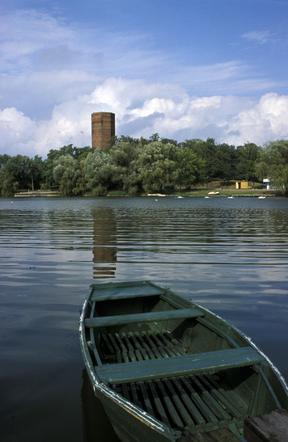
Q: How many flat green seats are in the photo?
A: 3